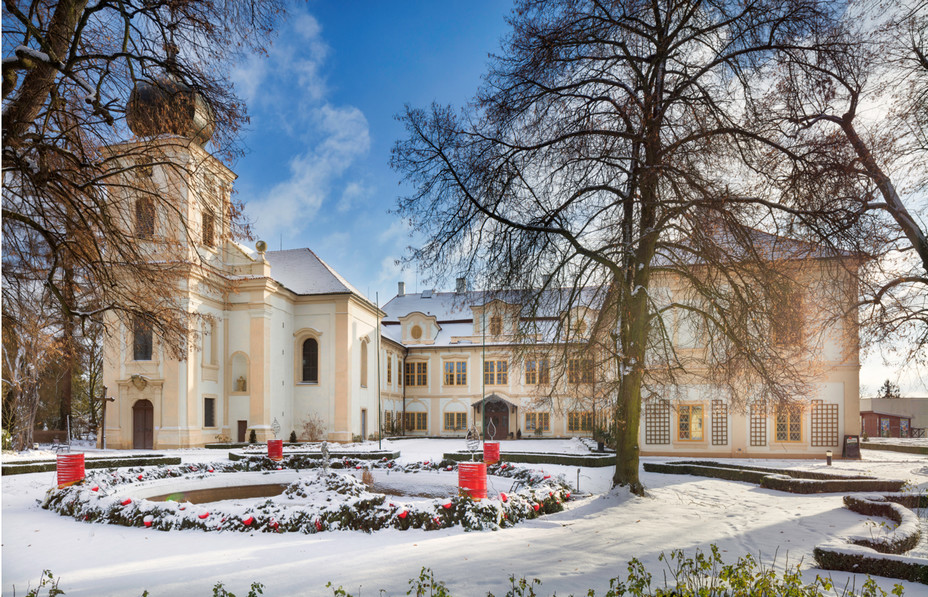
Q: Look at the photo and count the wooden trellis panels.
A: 4